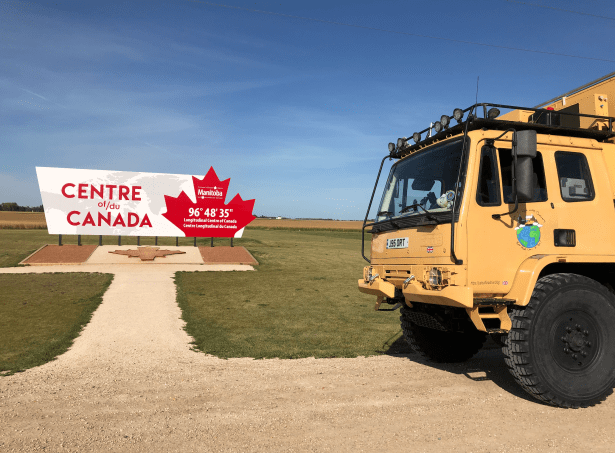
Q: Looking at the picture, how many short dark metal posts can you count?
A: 10